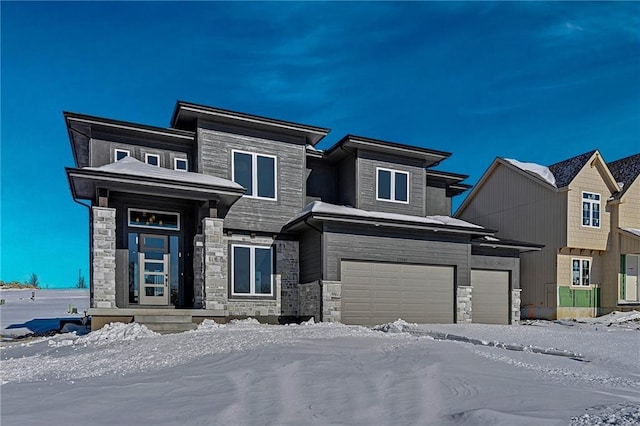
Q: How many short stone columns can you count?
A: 3